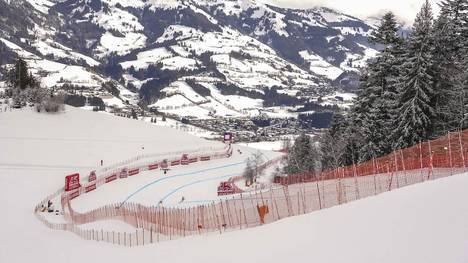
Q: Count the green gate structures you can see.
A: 0